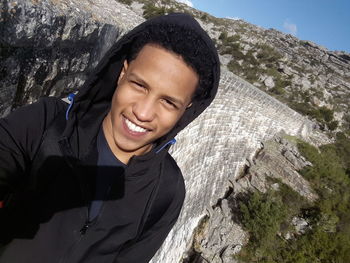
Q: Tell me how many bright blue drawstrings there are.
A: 2